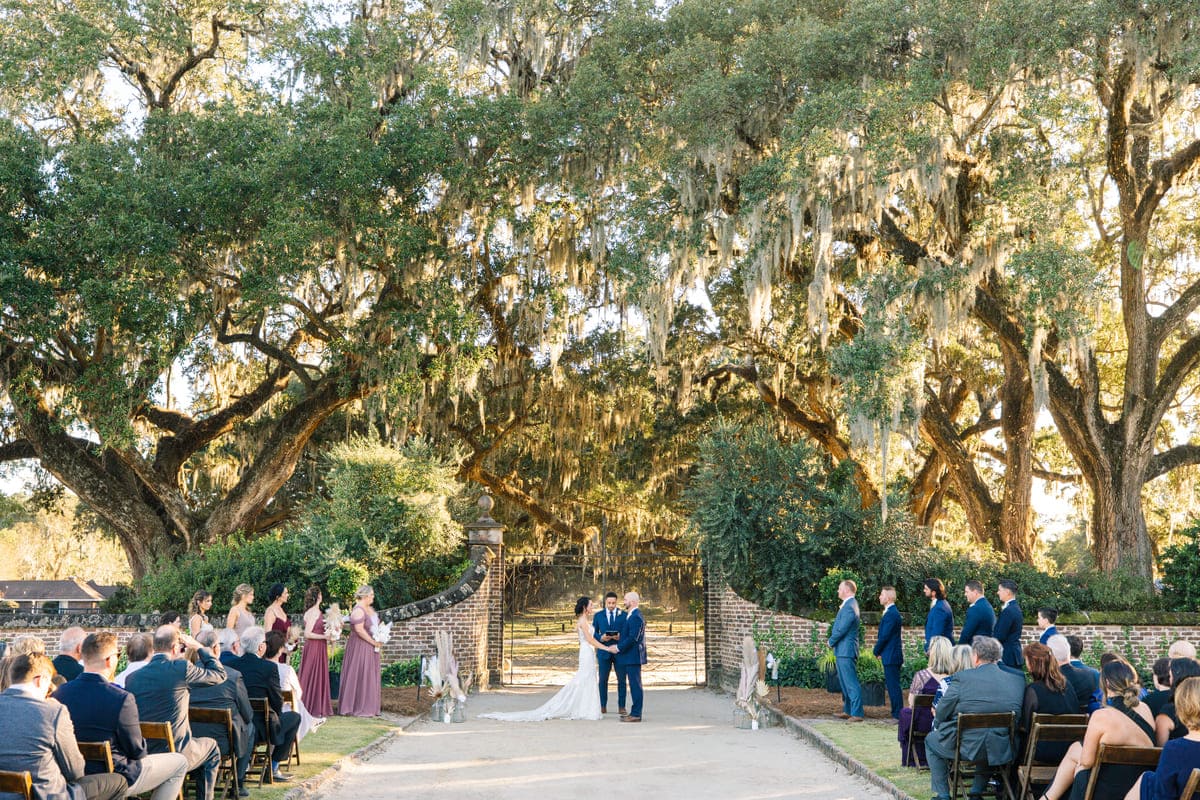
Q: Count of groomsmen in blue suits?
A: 6